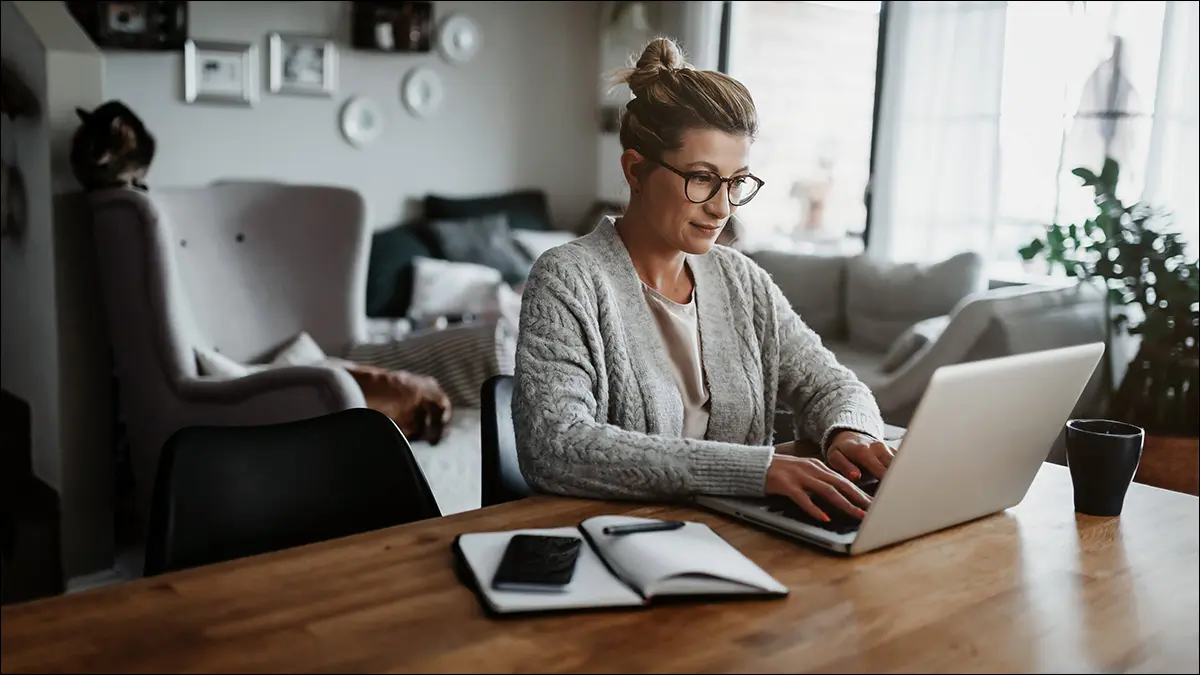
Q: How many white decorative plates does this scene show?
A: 3